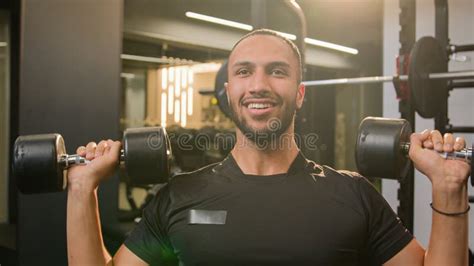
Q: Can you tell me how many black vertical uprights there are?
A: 2